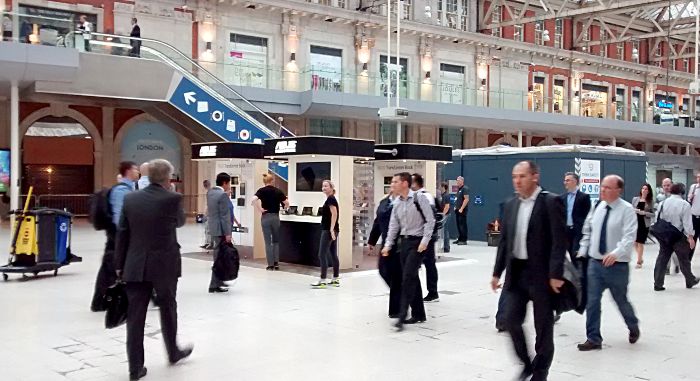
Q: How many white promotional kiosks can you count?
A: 3